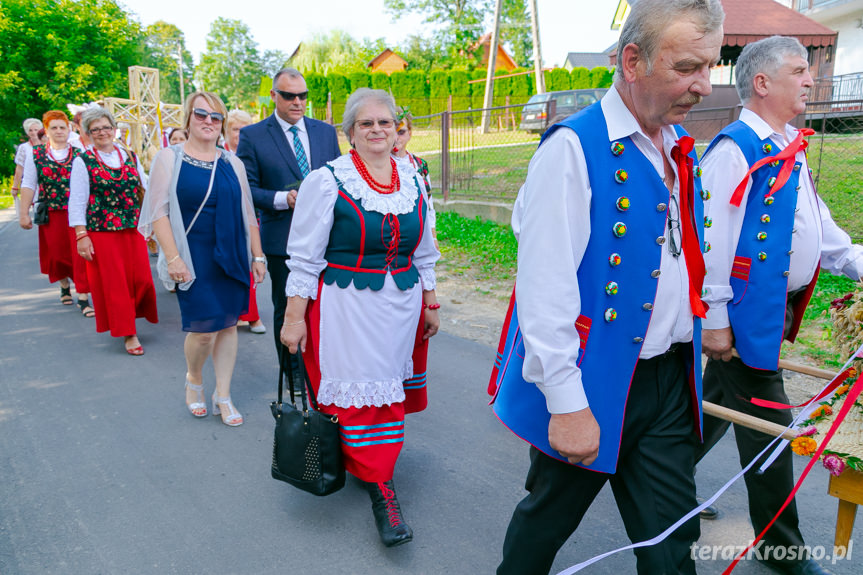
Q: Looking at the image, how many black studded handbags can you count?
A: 1